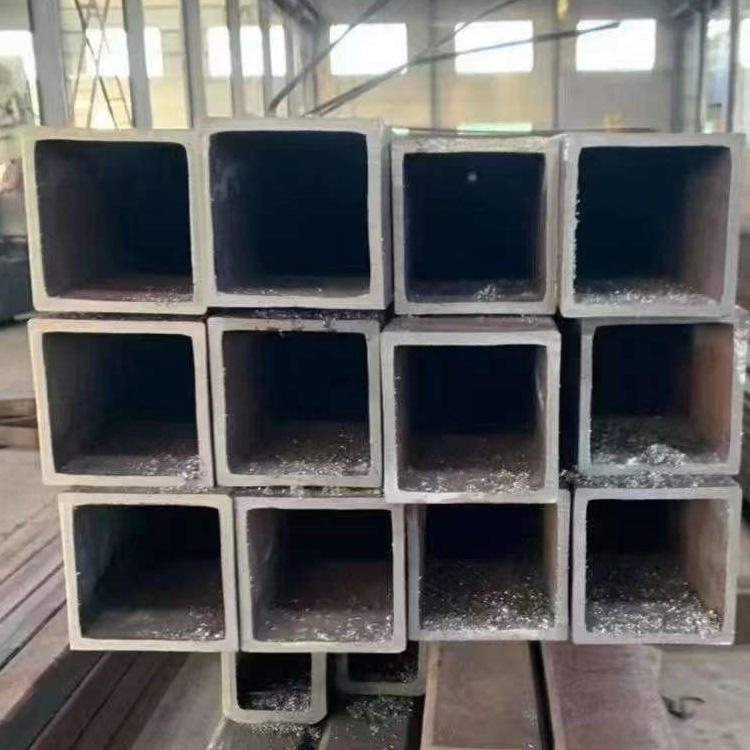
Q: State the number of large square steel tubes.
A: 12